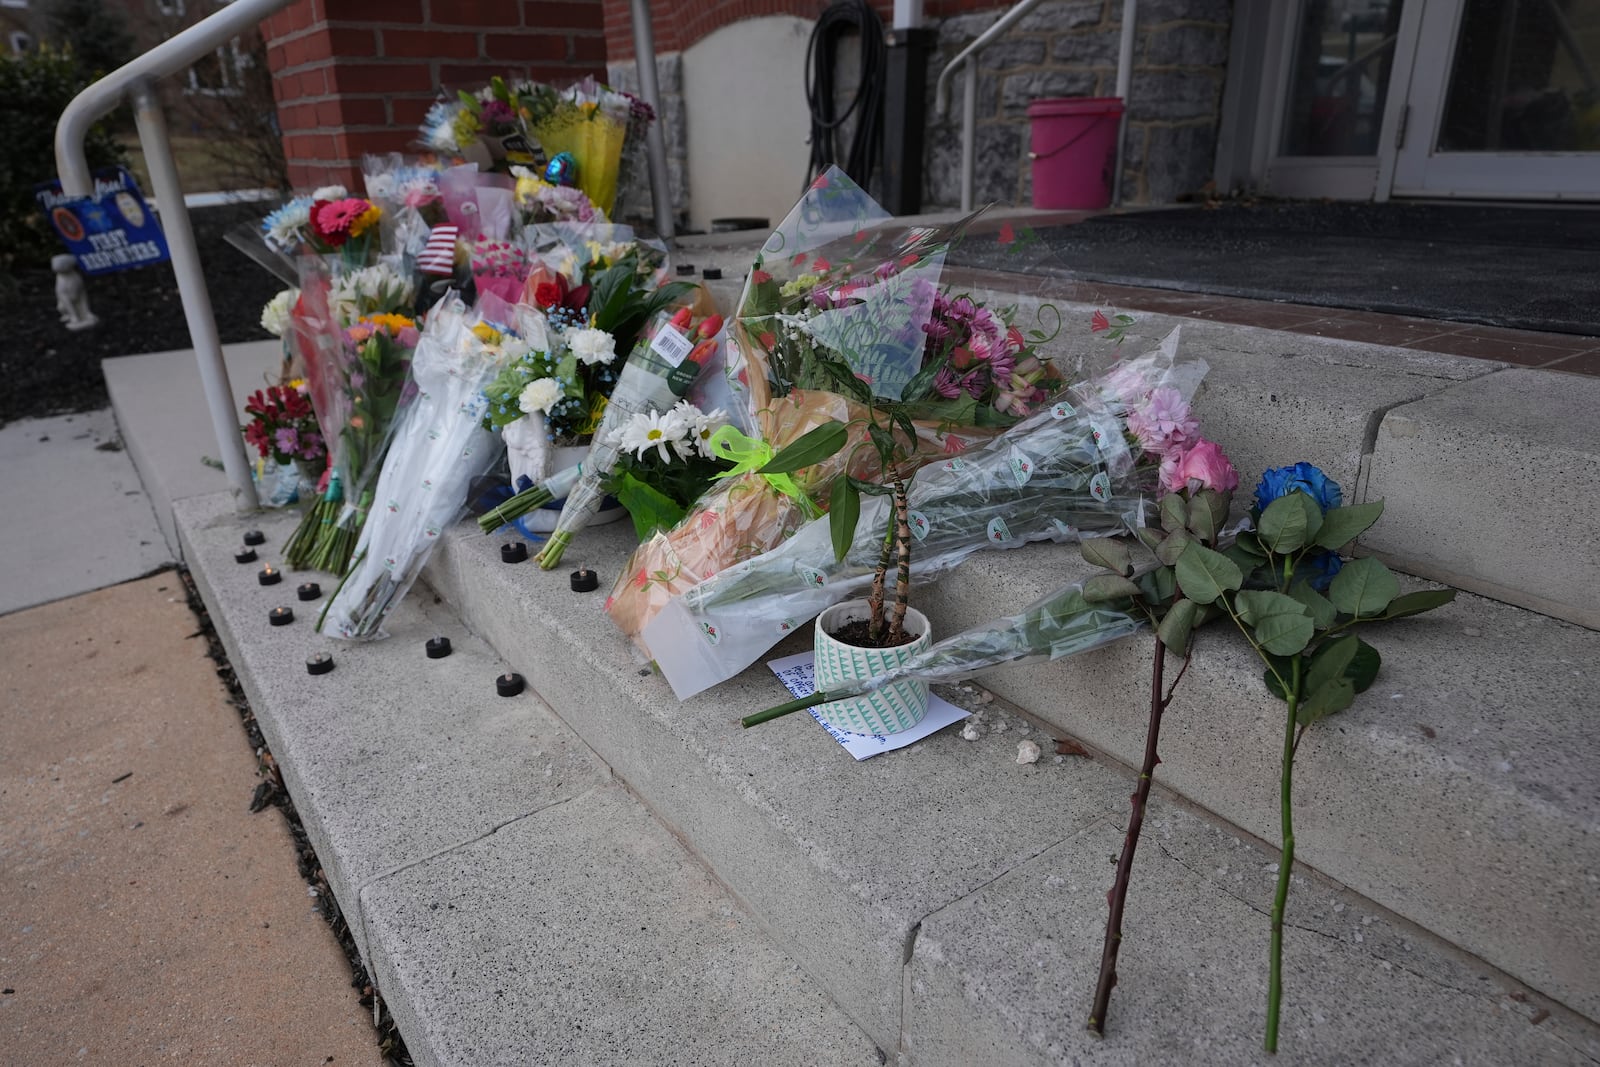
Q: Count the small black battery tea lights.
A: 12